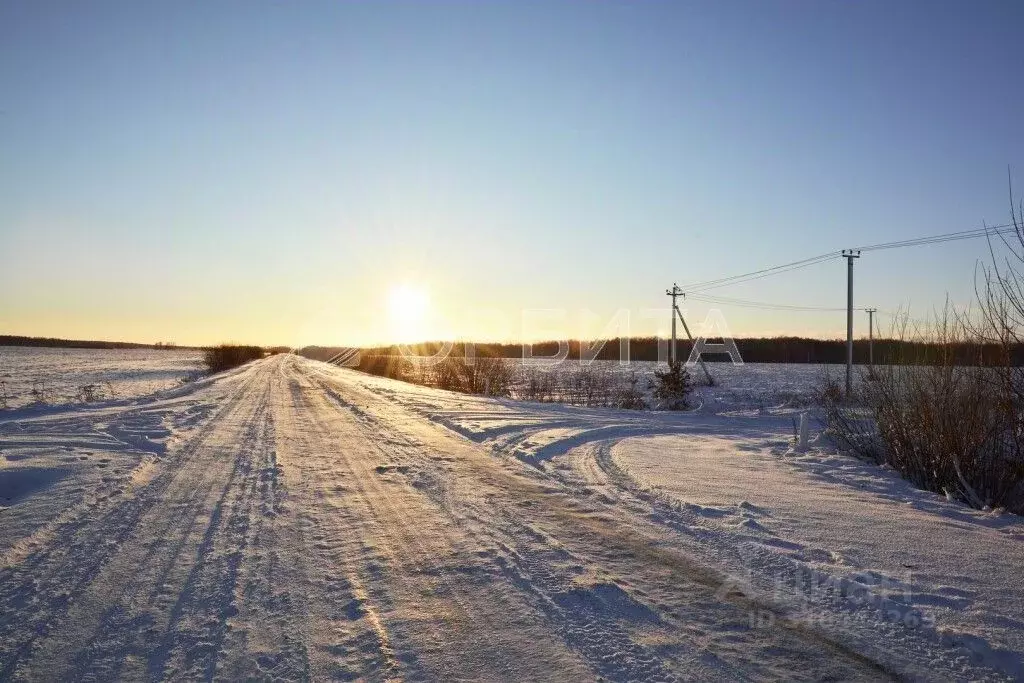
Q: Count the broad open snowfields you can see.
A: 2